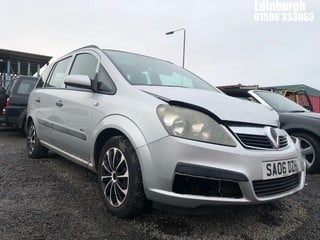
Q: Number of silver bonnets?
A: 1